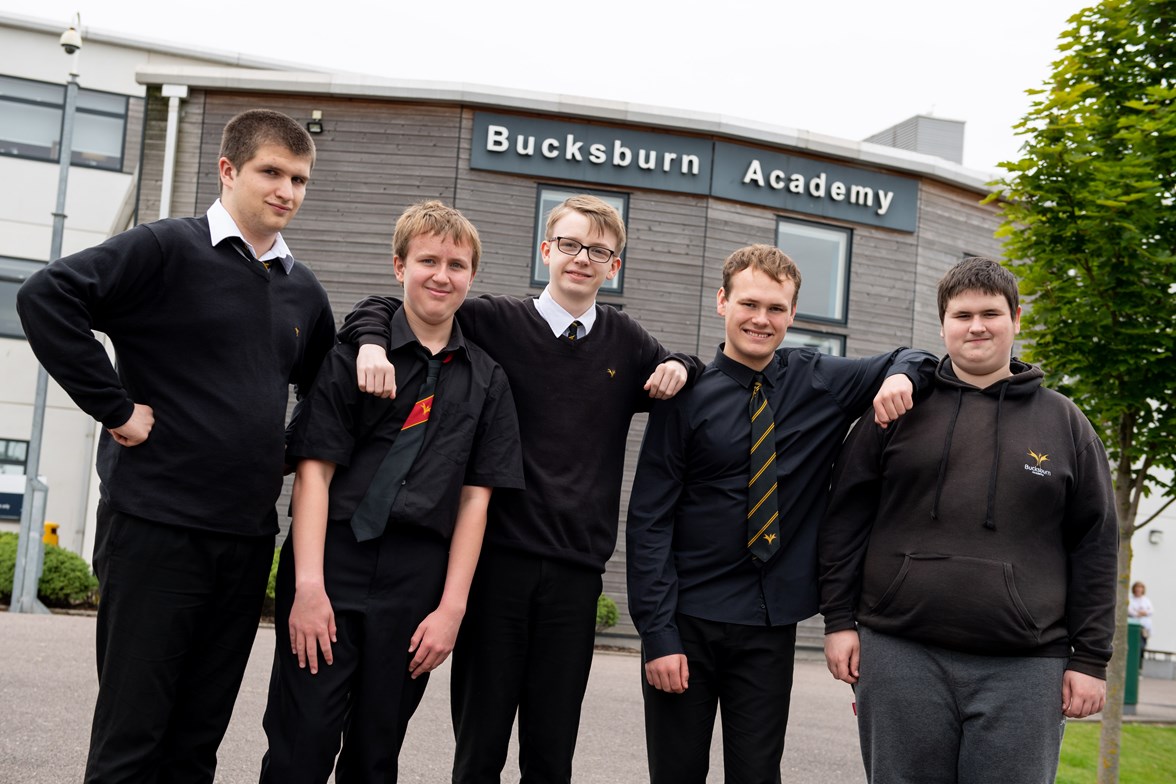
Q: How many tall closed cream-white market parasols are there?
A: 0